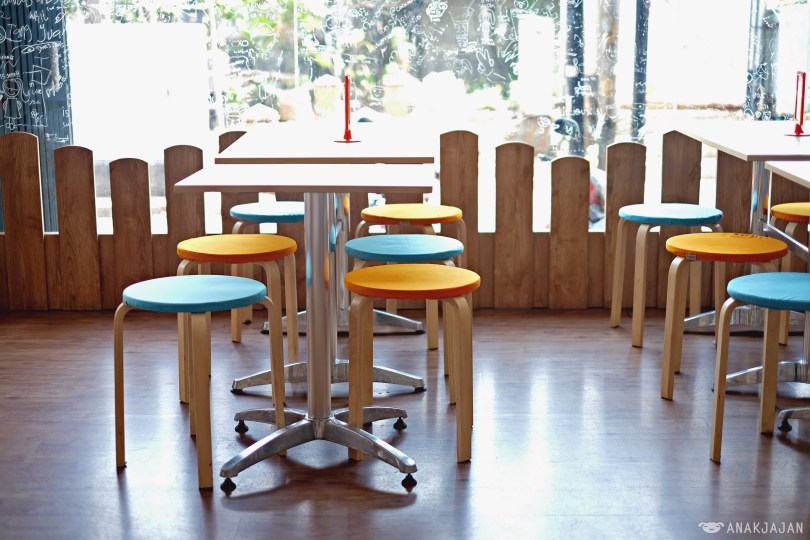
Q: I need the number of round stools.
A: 10